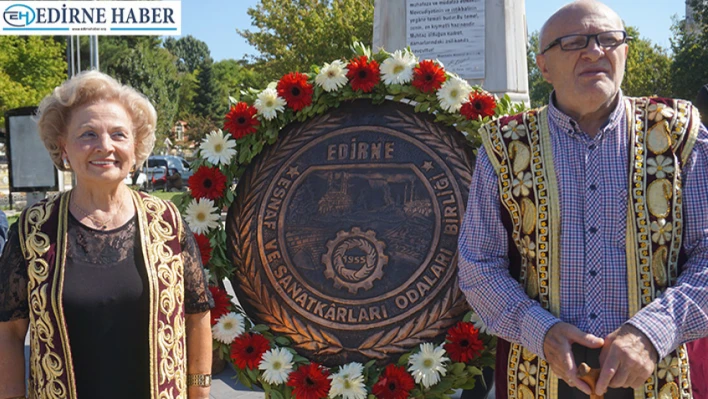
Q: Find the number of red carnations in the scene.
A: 12